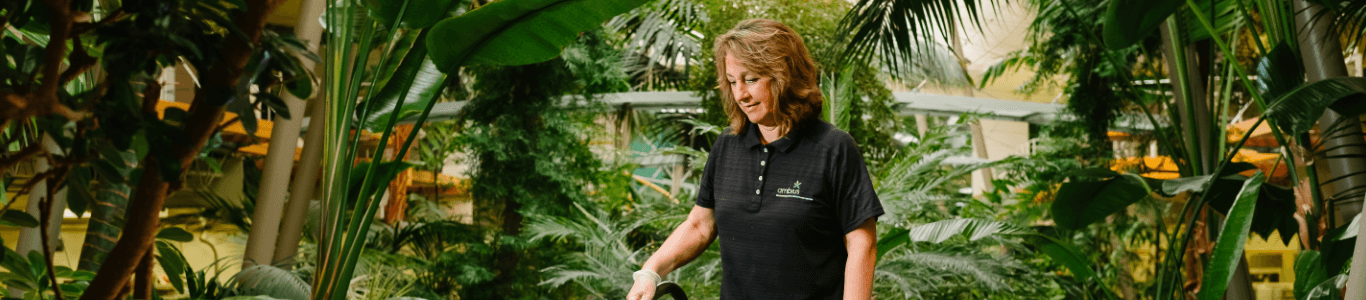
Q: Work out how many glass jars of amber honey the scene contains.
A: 0